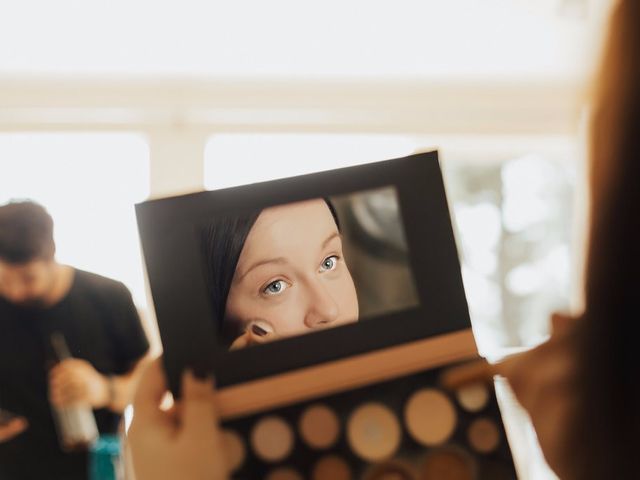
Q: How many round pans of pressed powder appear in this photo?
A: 11